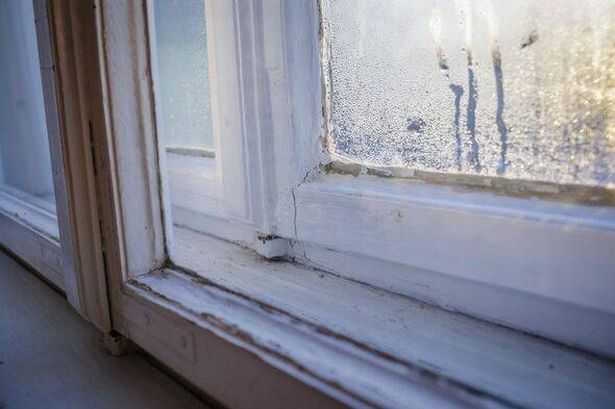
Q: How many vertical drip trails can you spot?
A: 3